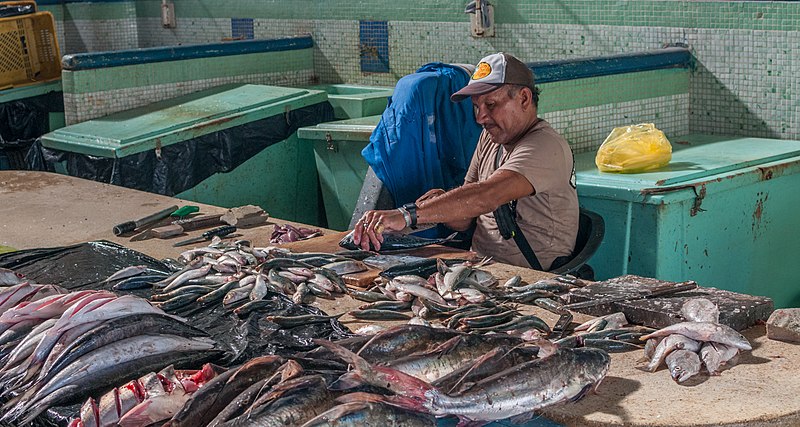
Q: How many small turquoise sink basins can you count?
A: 1